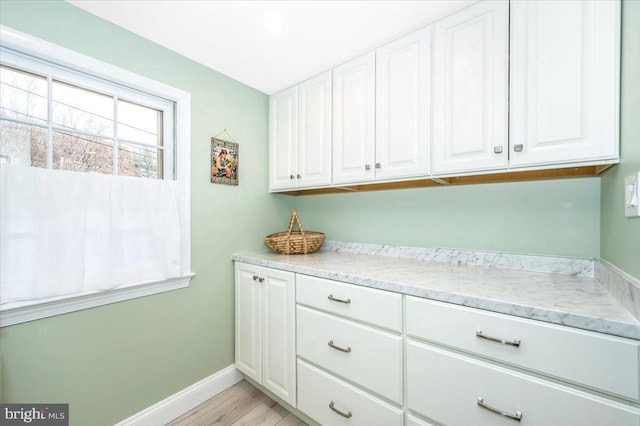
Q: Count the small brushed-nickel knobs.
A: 8